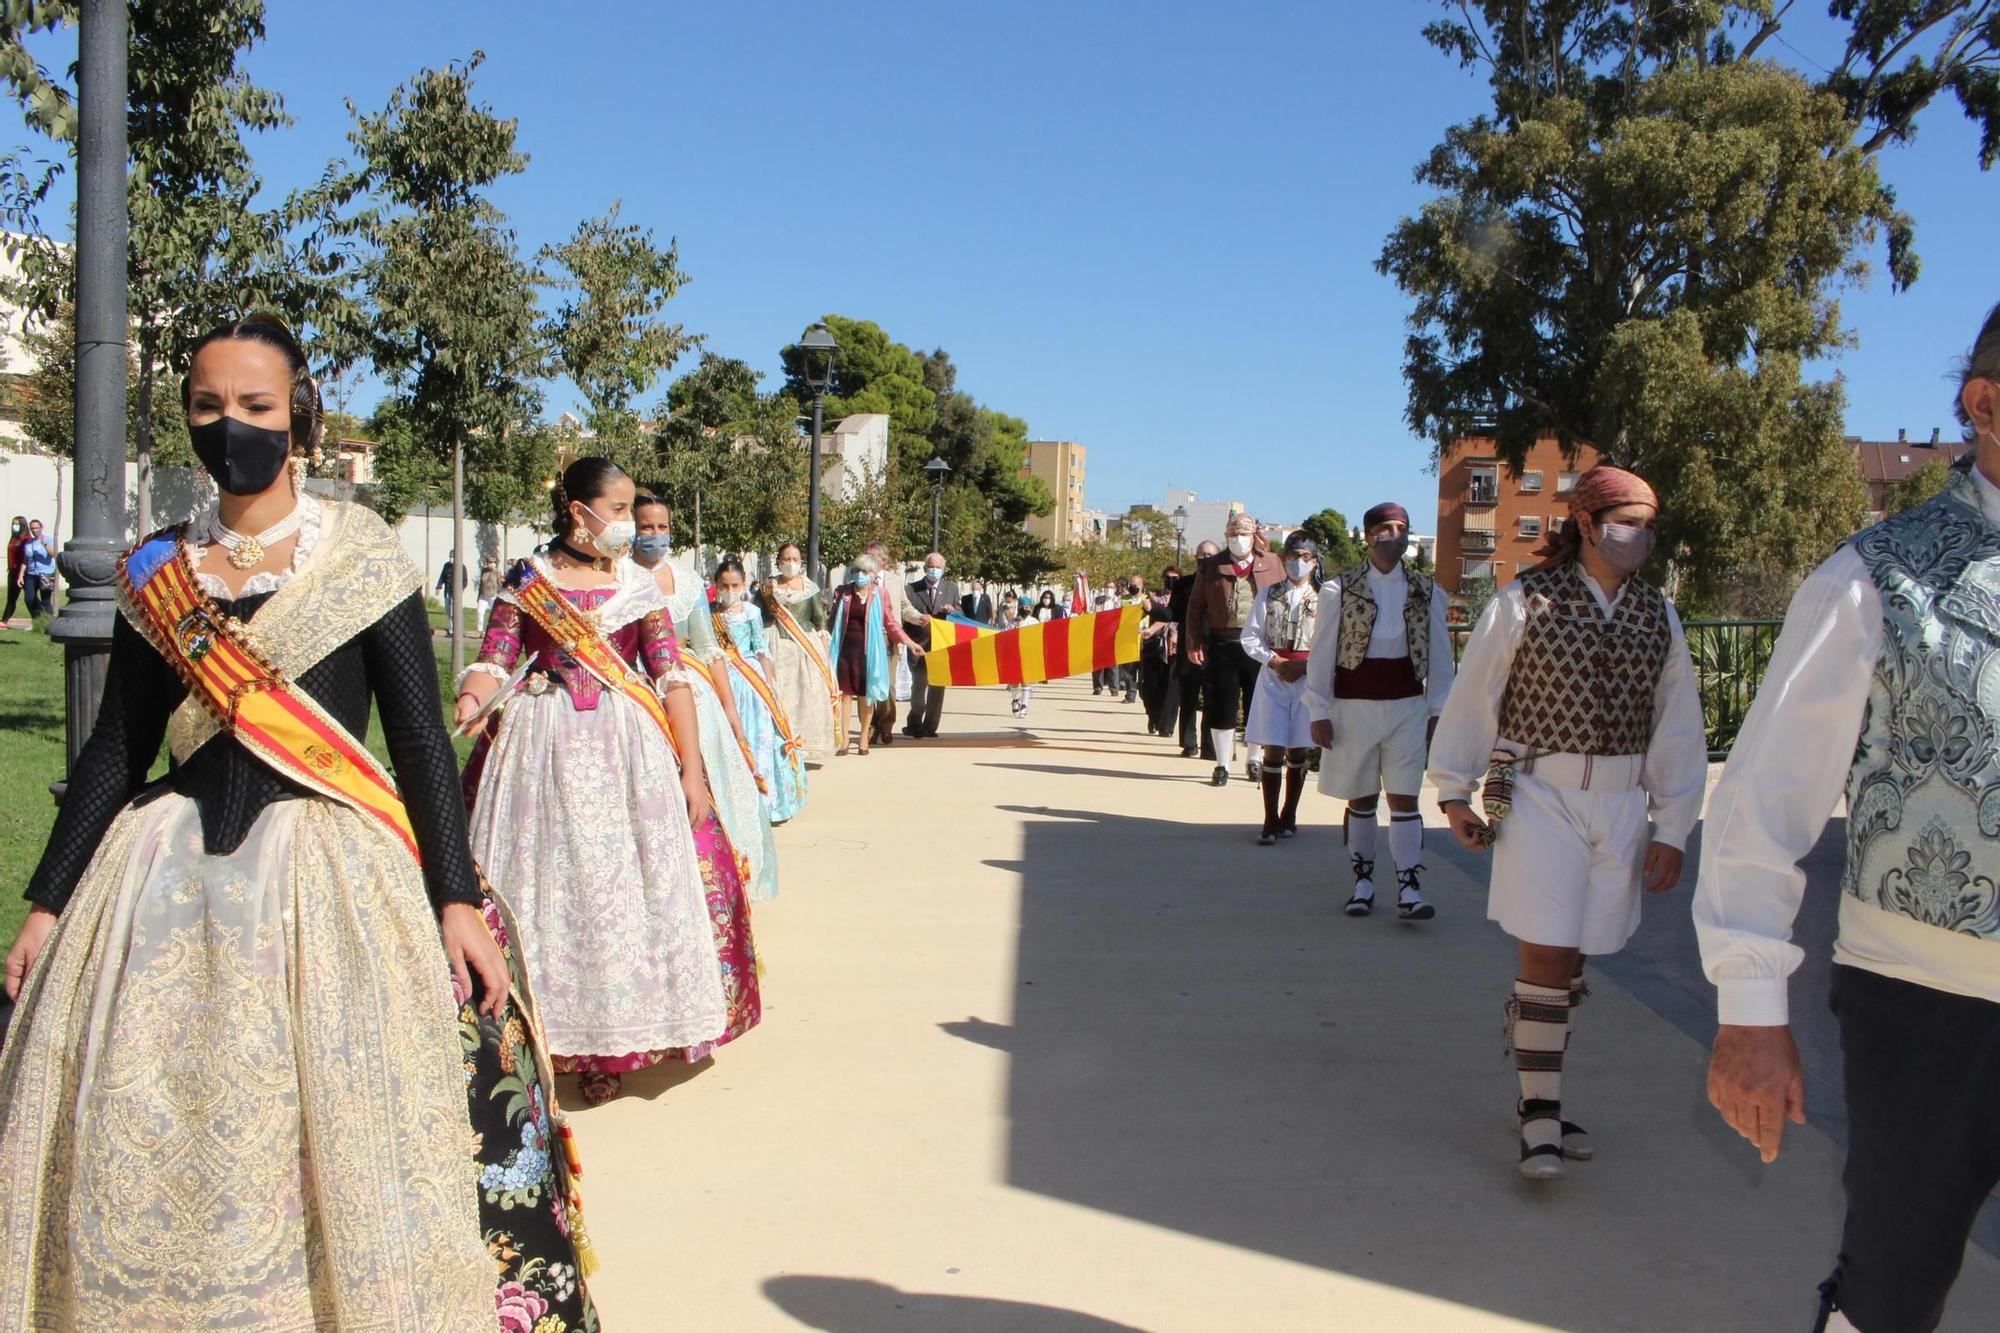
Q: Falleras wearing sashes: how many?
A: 5